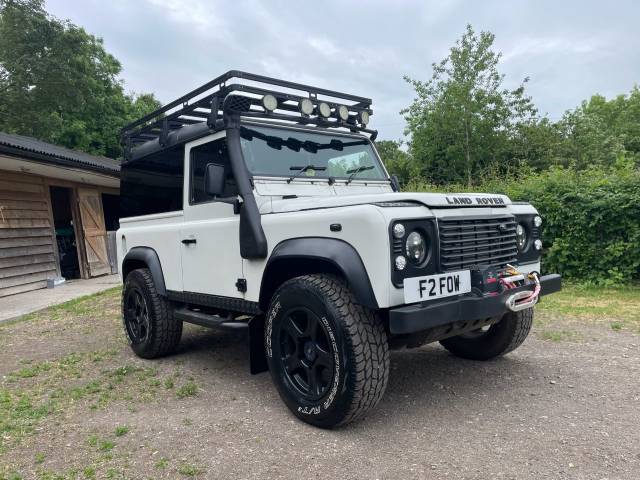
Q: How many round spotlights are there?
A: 5